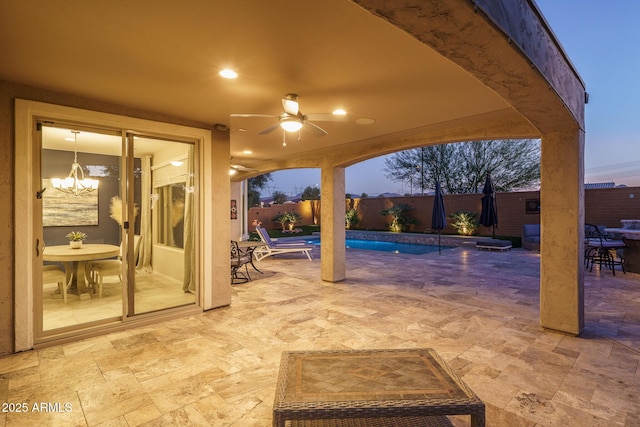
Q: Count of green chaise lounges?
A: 0